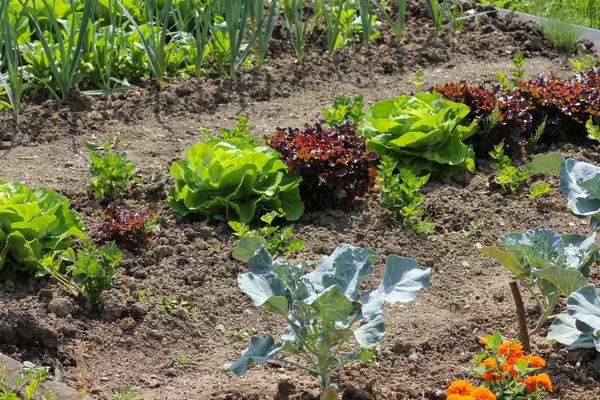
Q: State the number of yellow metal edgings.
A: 0